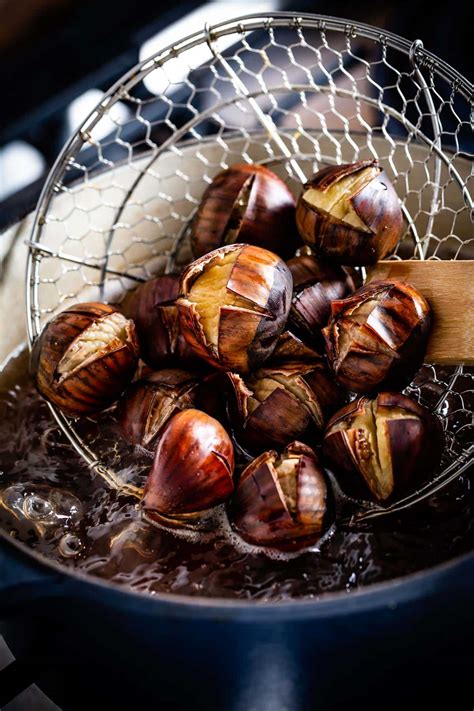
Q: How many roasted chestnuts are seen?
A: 12